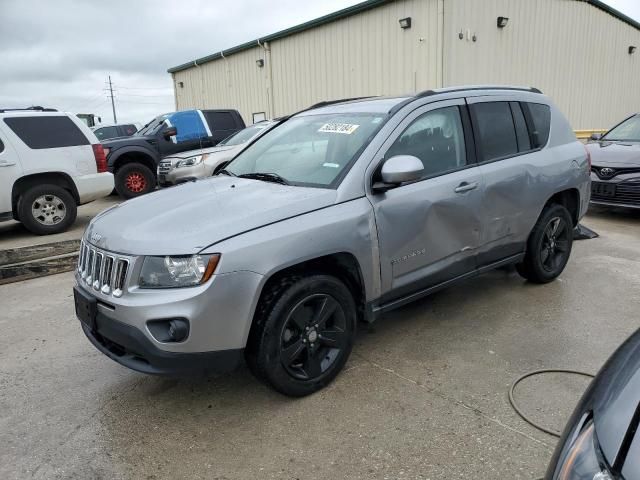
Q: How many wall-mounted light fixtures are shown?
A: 5